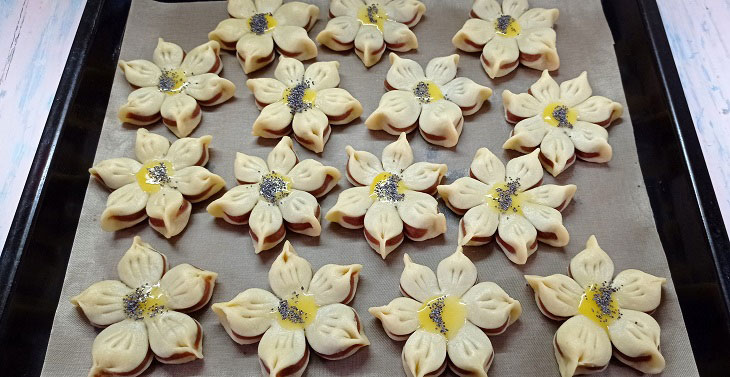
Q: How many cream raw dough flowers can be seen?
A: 15